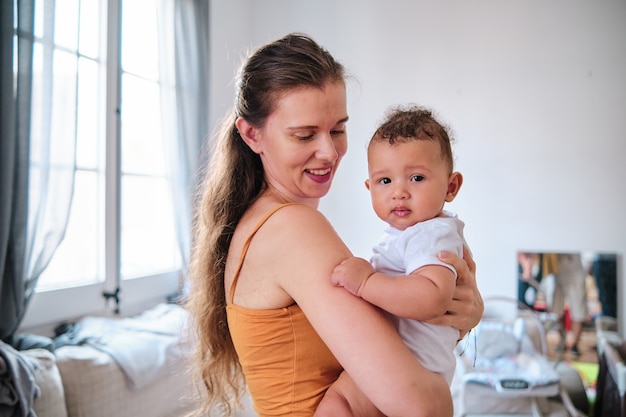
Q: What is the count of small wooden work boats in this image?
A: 0